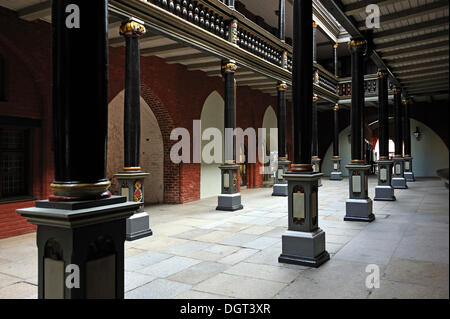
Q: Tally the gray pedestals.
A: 11